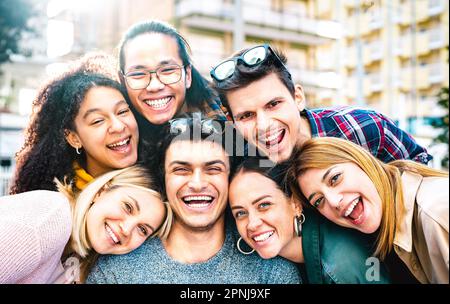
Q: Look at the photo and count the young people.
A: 7